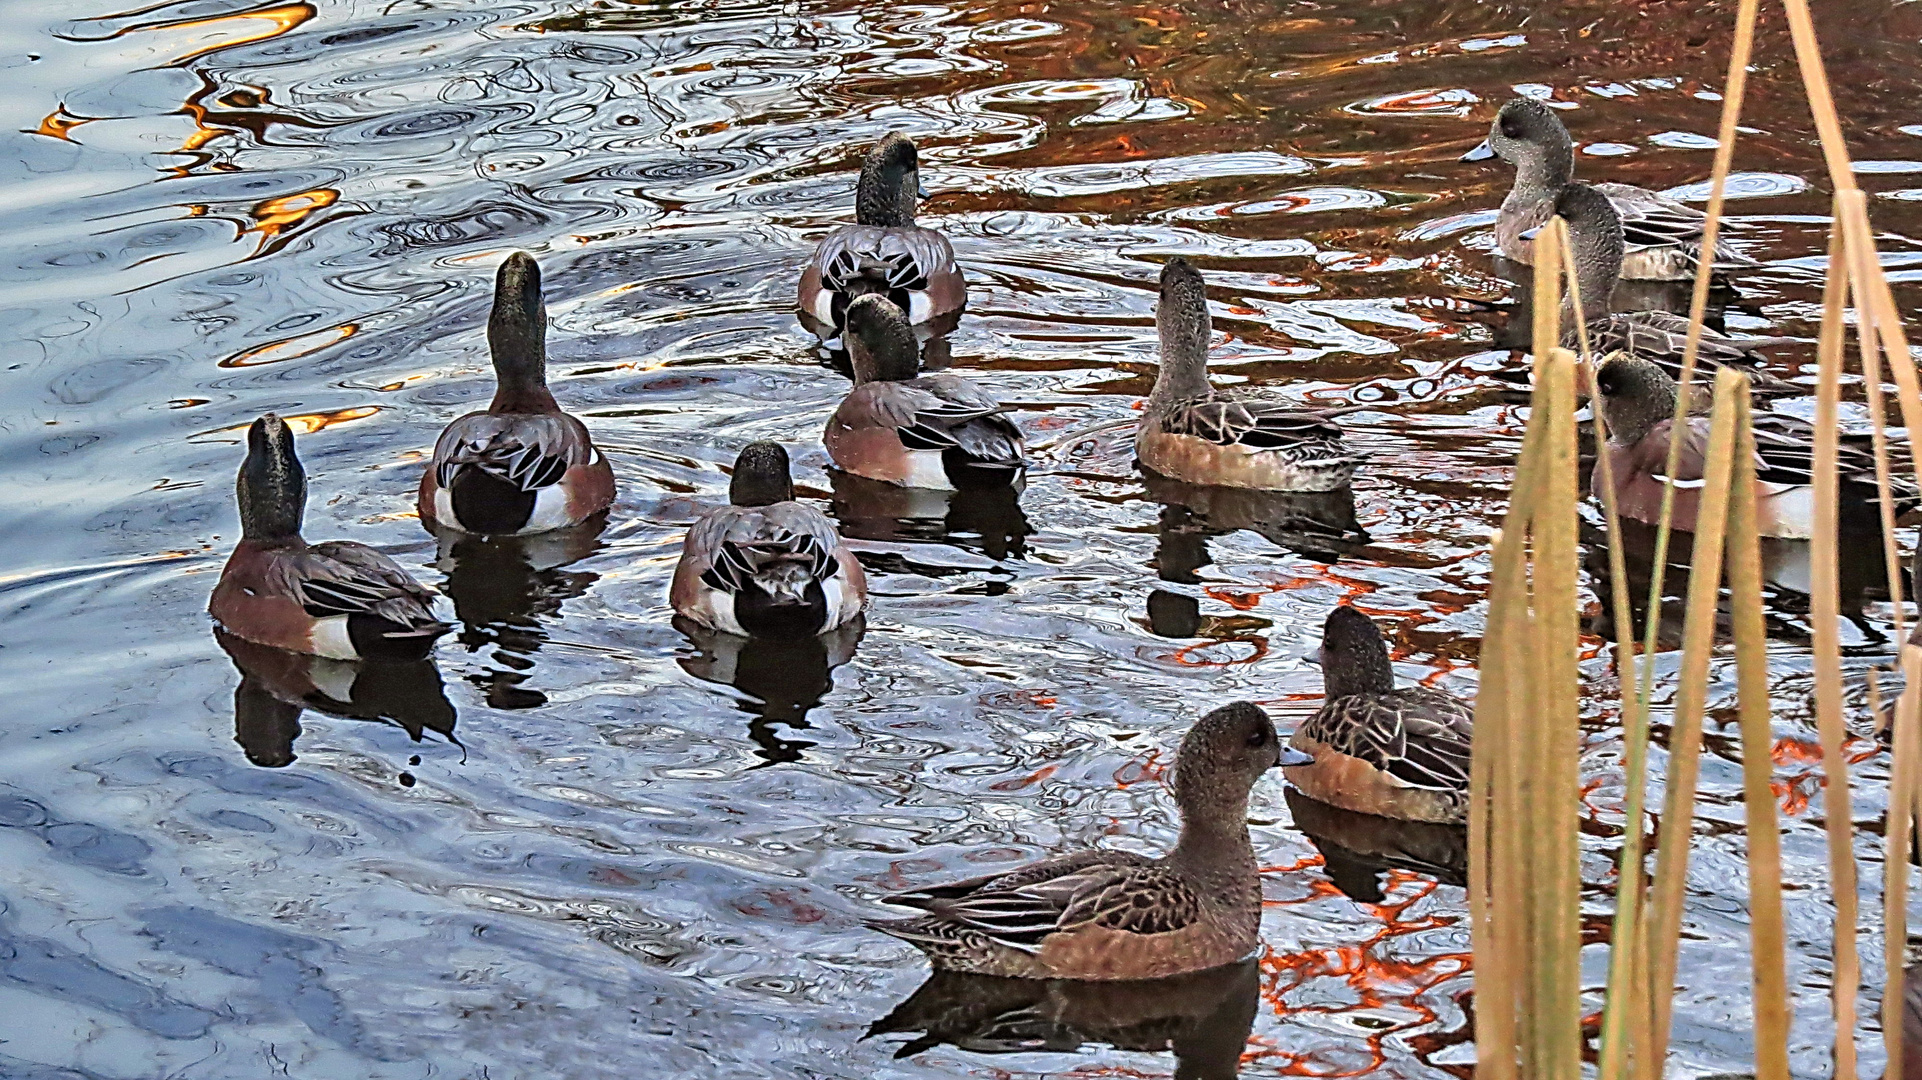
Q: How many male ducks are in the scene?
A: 6